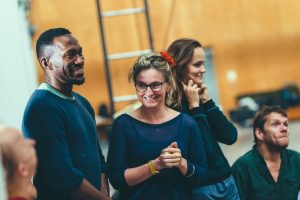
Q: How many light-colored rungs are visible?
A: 3